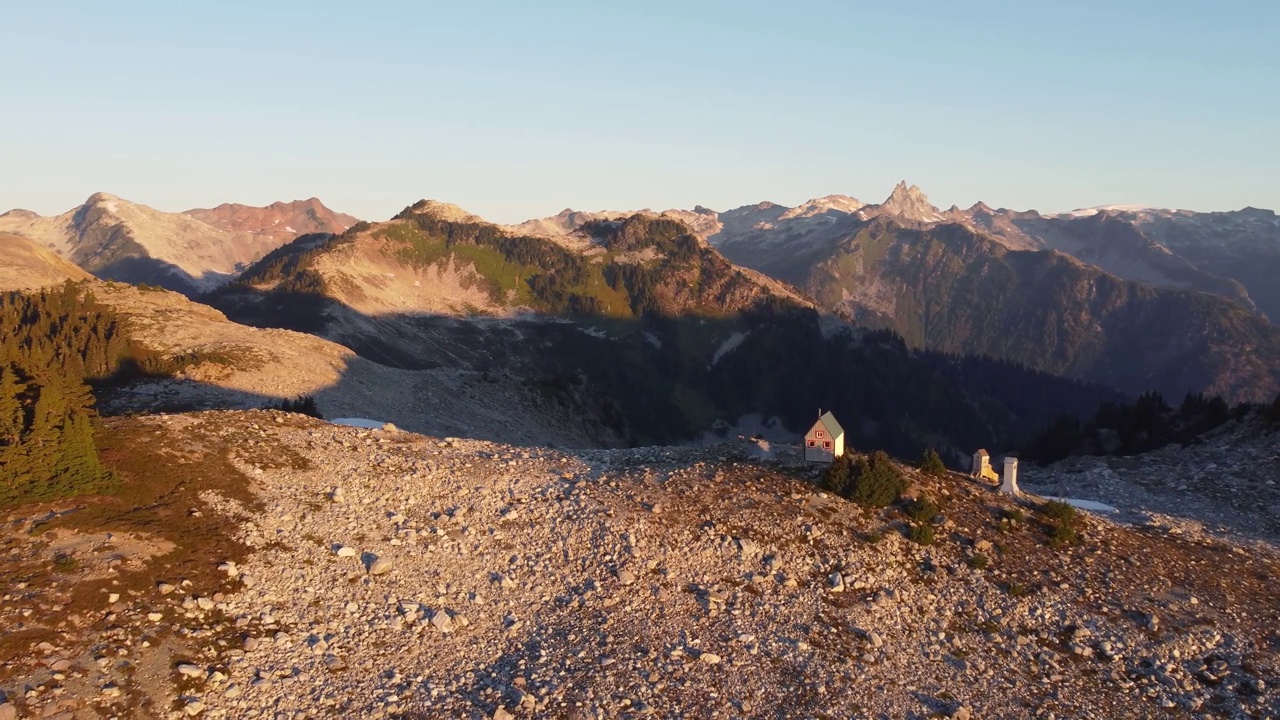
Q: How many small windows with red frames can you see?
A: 3